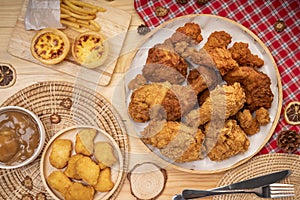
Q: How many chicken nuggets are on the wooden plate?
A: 8